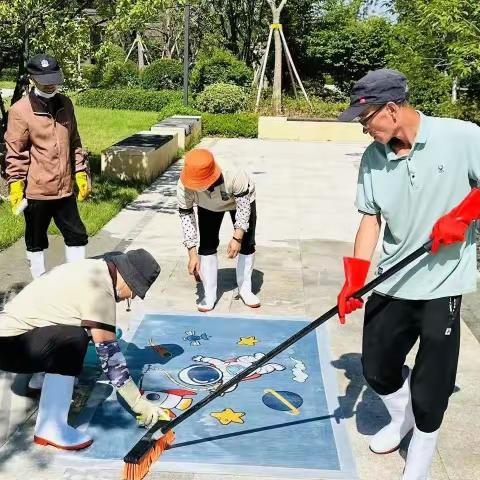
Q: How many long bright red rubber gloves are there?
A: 2